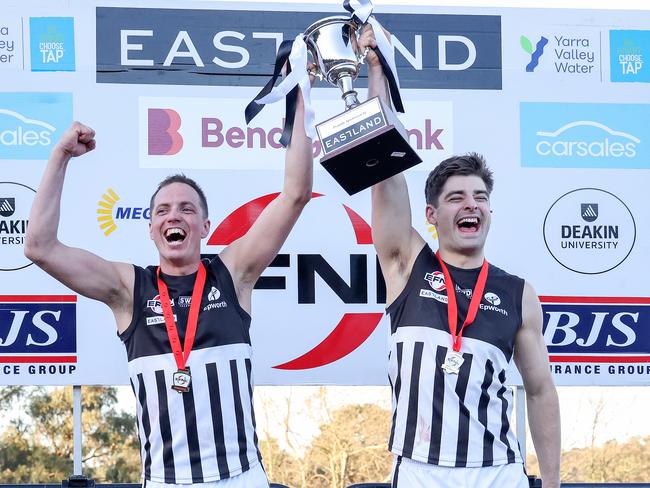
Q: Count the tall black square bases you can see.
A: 1